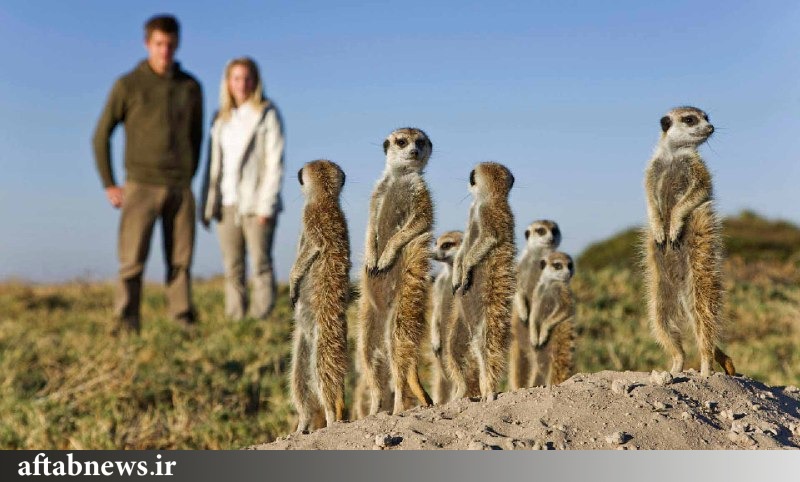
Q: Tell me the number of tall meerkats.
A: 4